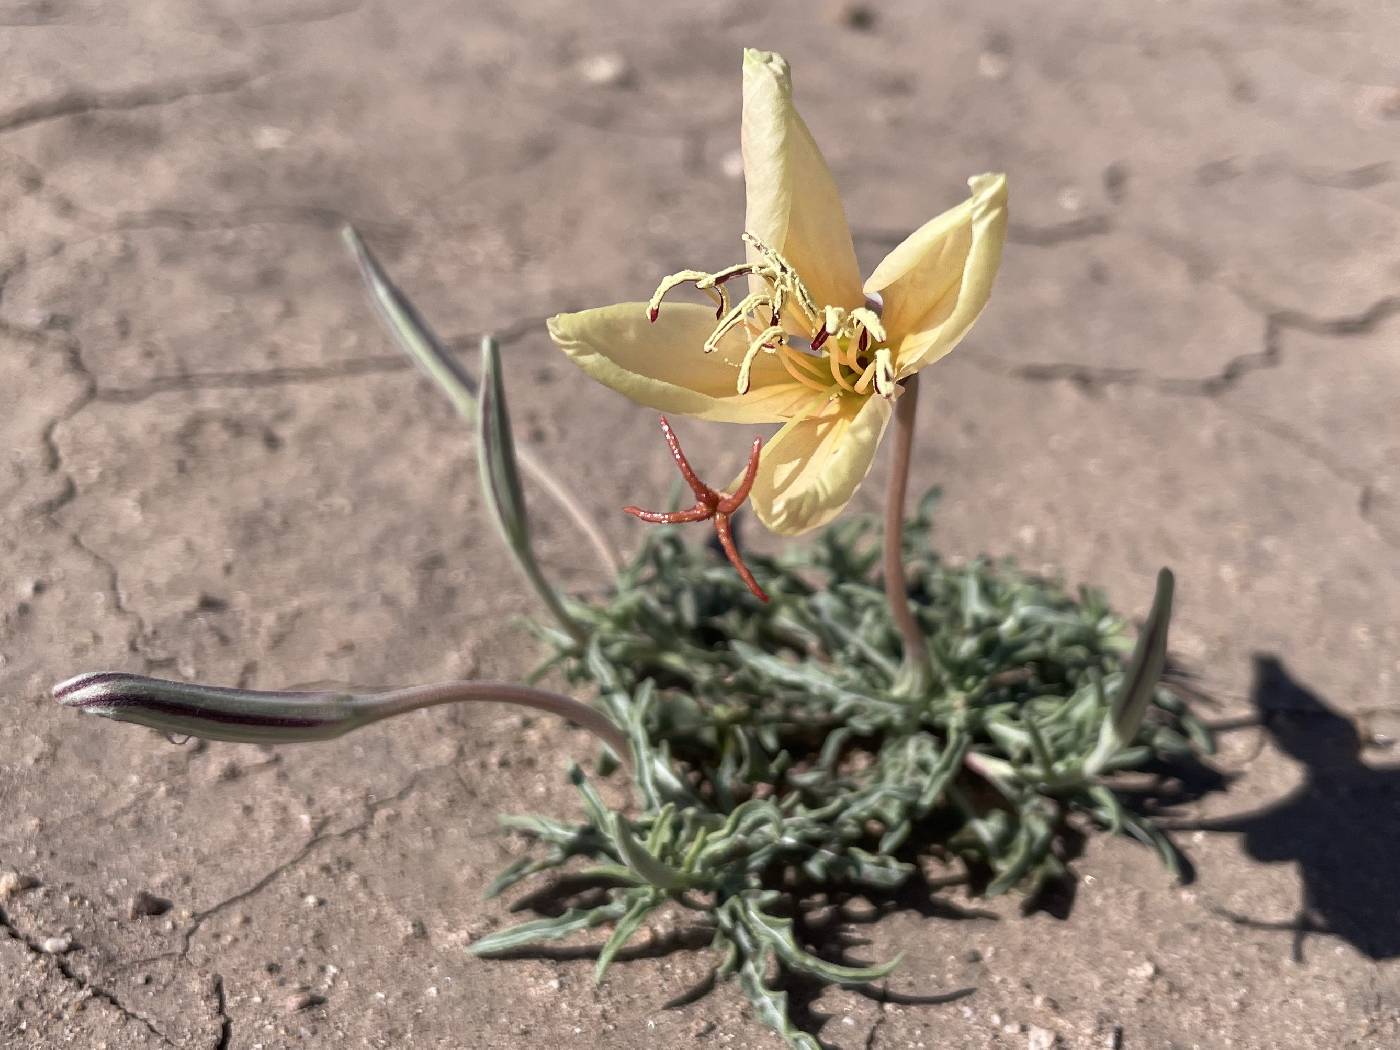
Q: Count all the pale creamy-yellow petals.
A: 4